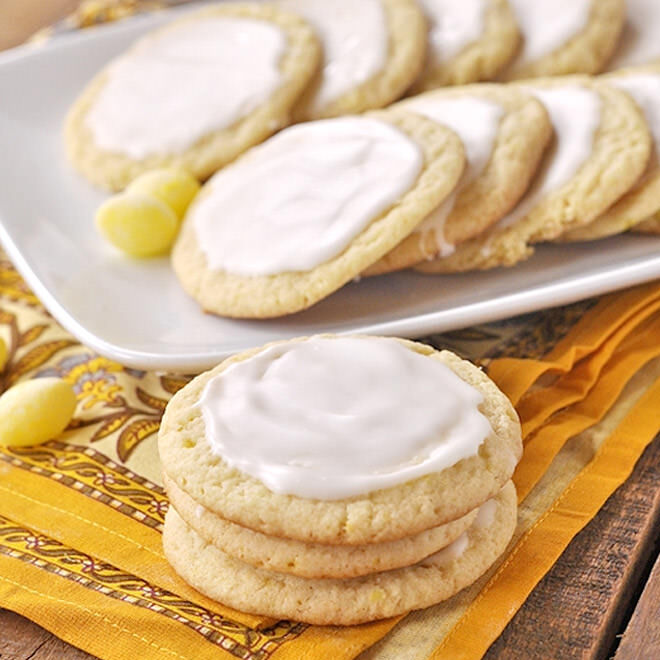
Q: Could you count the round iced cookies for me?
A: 12